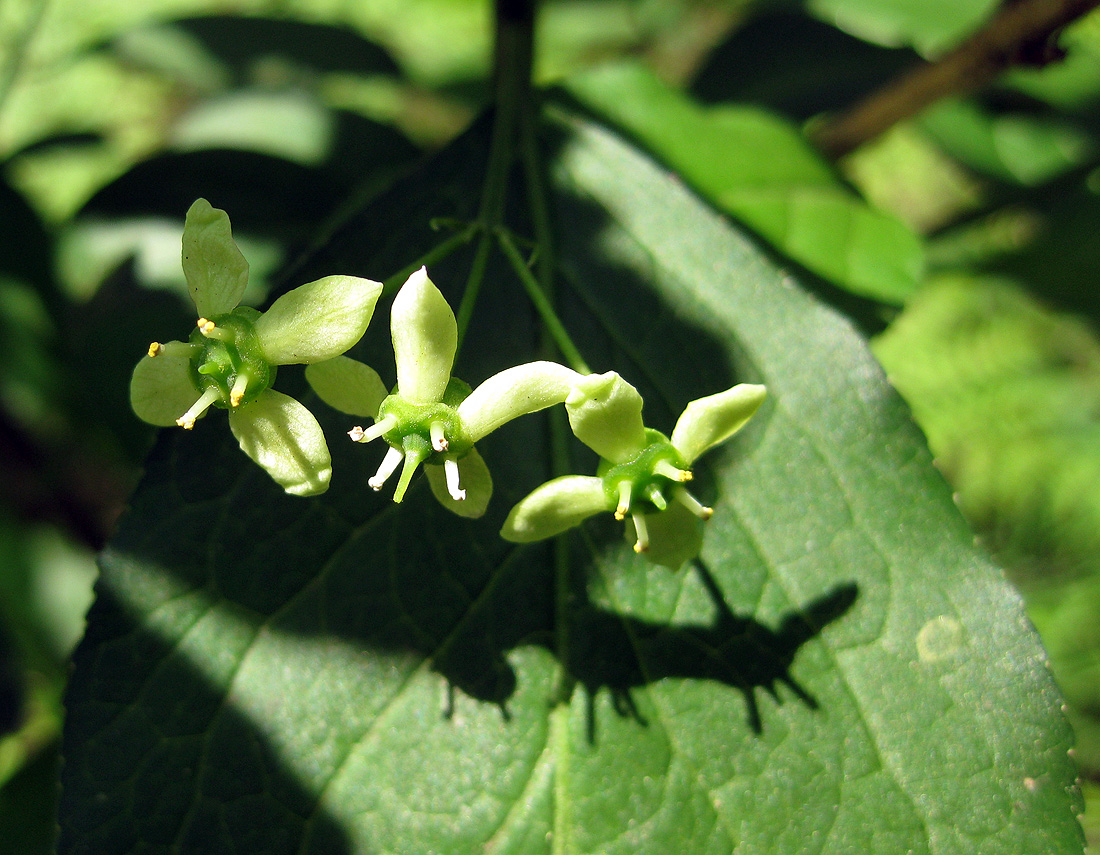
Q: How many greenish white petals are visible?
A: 12